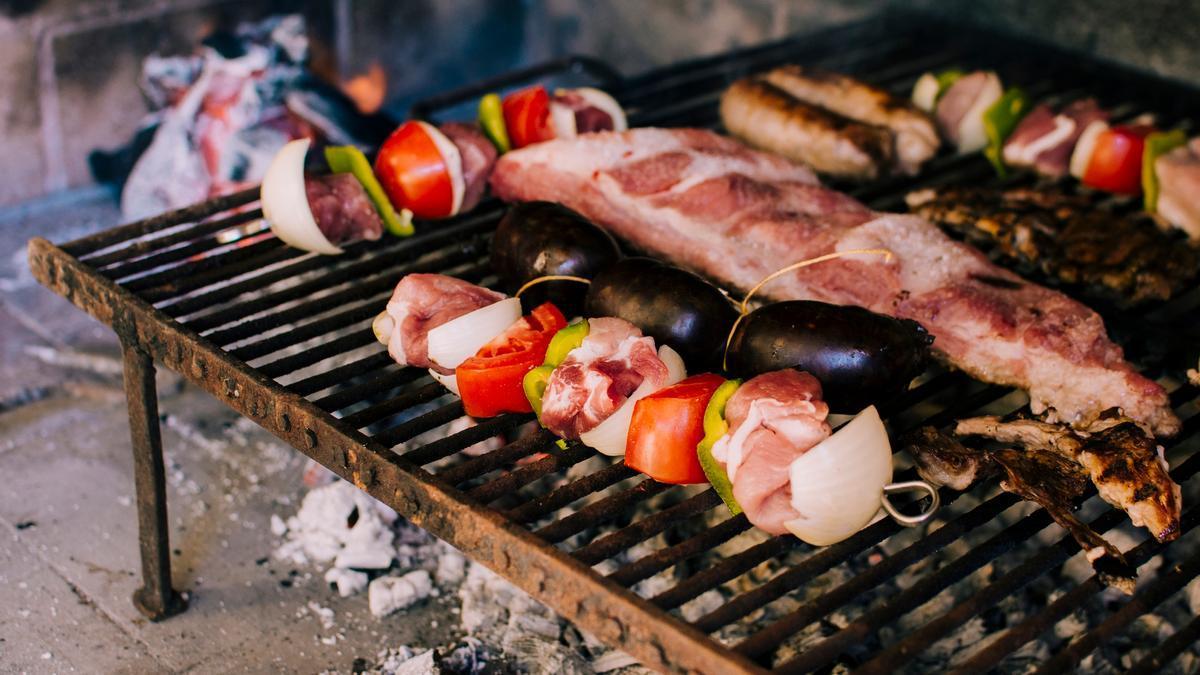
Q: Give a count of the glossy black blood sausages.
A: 3